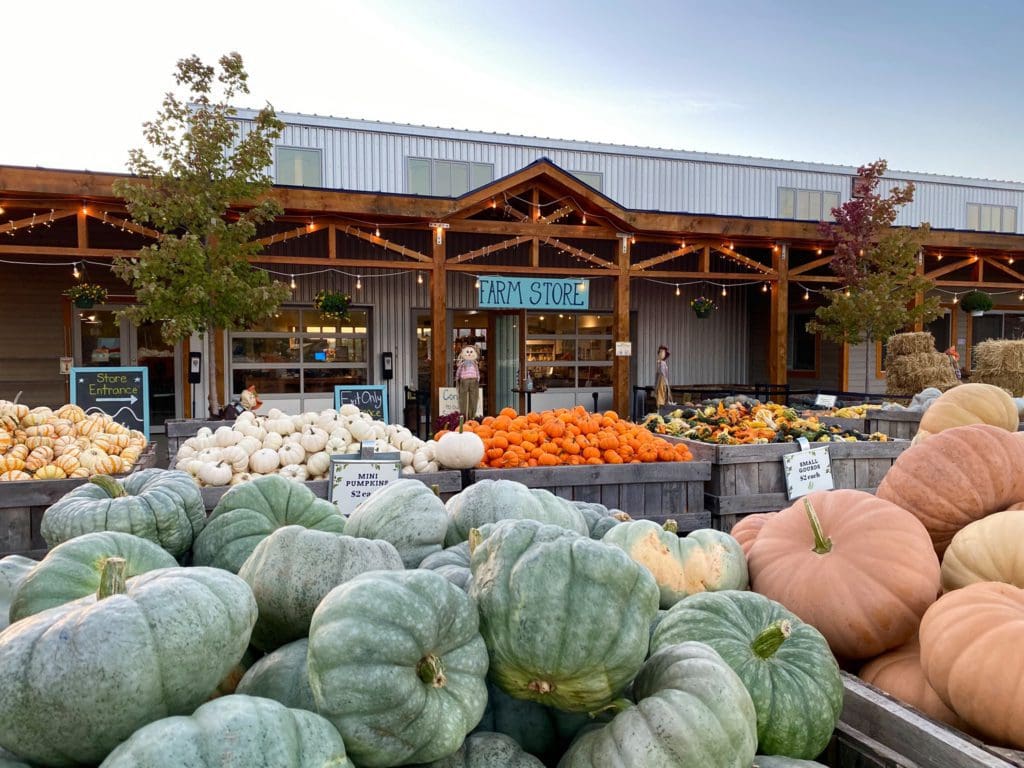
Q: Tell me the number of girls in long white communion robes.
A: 0